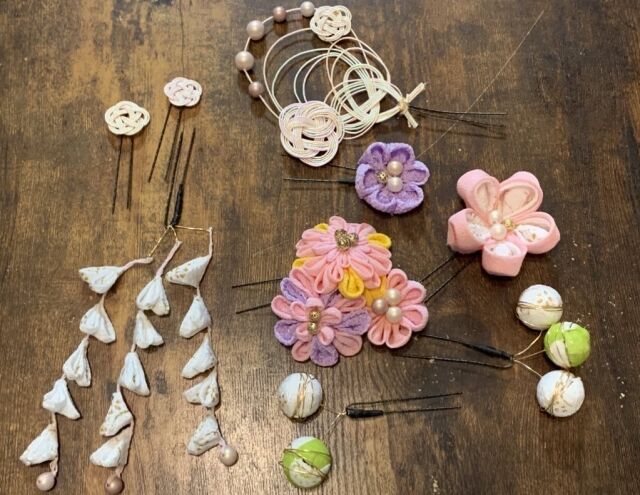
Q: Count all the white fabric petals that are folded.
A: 15